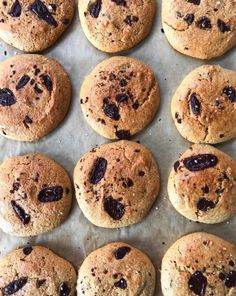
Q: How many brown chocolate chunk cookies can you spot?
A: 12